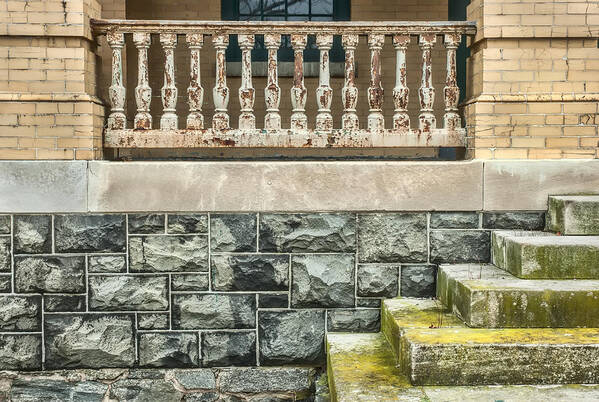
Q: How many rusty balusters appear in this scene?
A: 14